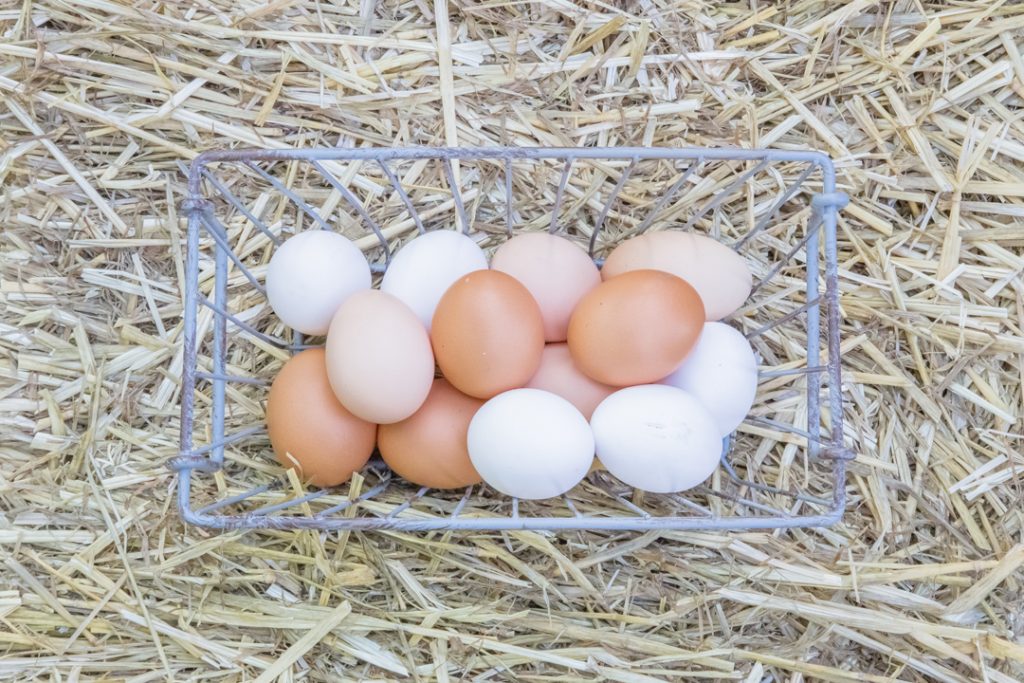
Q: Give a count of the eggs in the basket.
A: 13